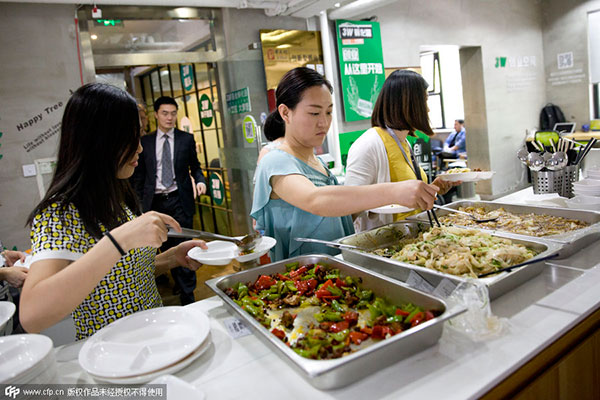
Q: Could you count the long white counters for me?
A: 1